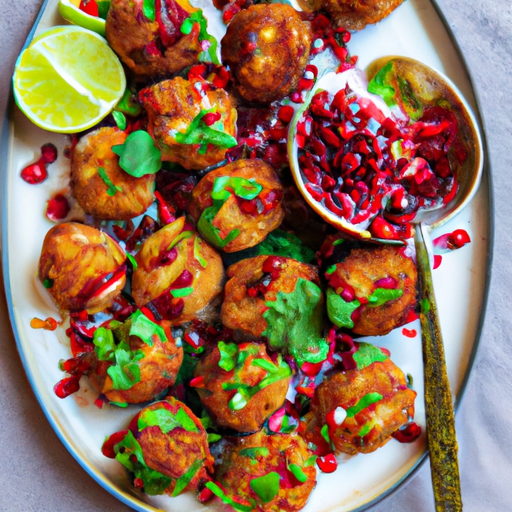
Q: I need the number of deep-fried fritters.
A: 15